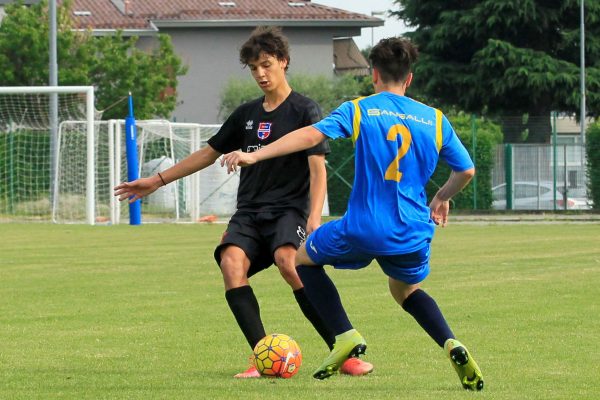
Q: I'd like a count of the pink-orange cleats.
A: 2